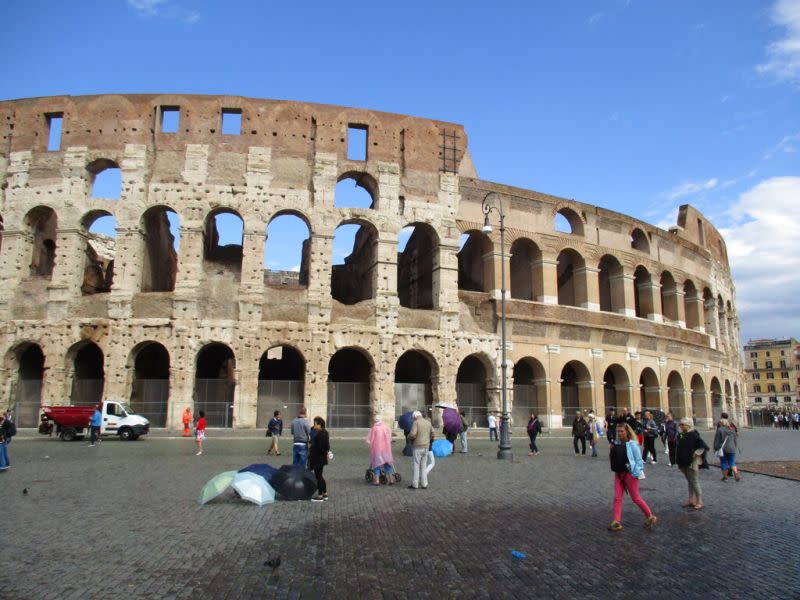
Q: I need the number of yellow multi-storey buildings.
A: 1